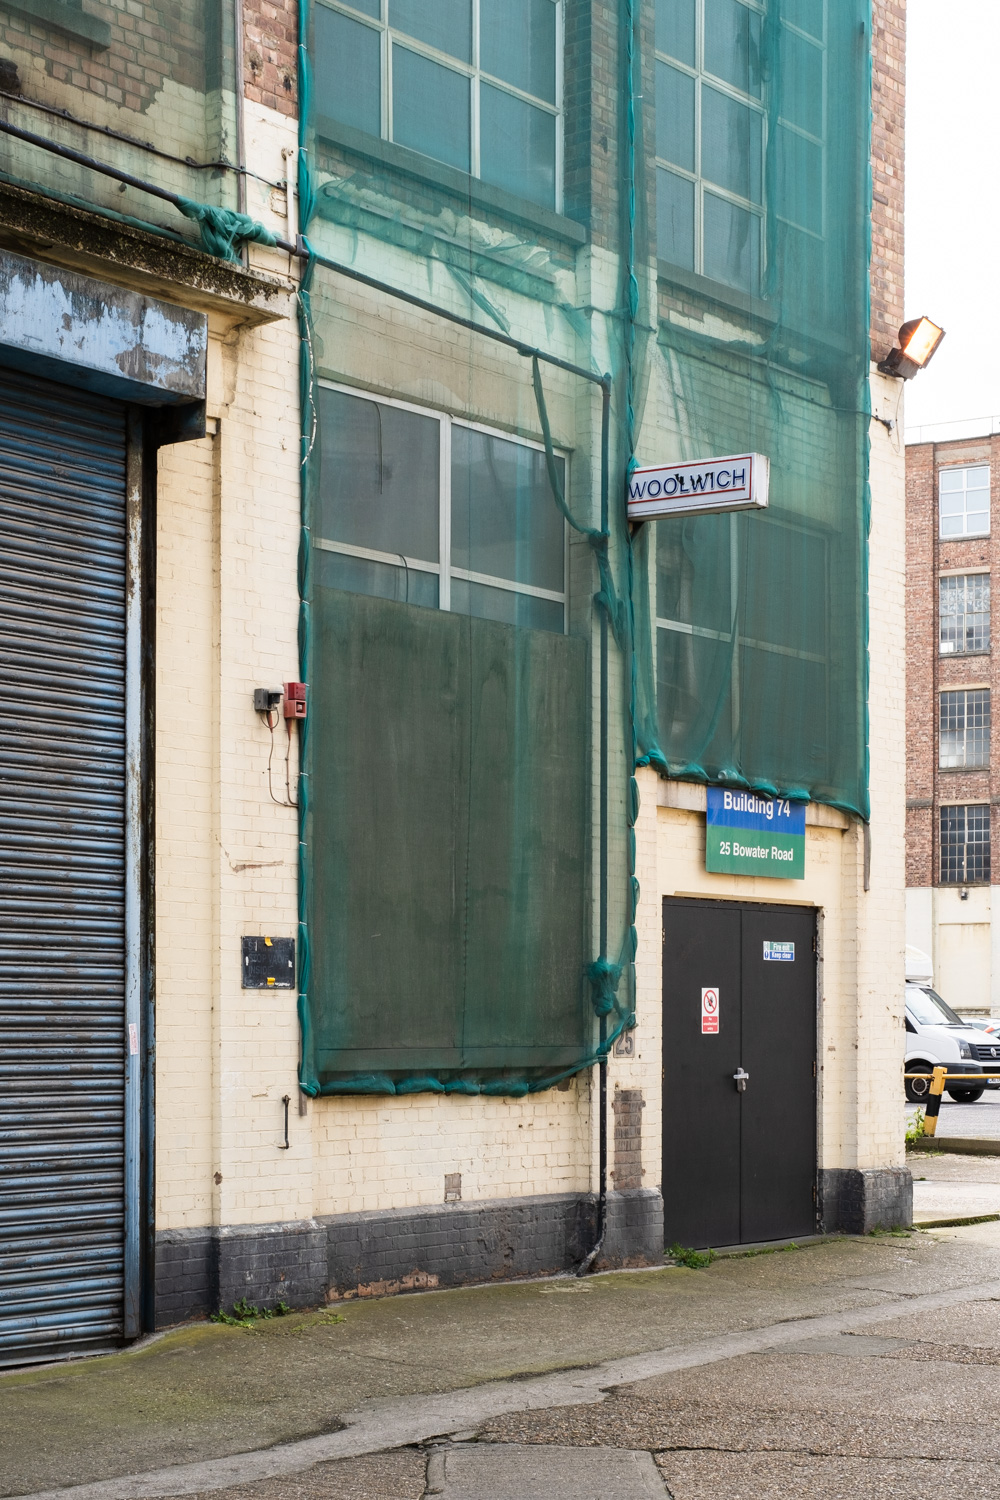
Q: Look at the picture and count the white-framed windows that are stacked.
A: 4